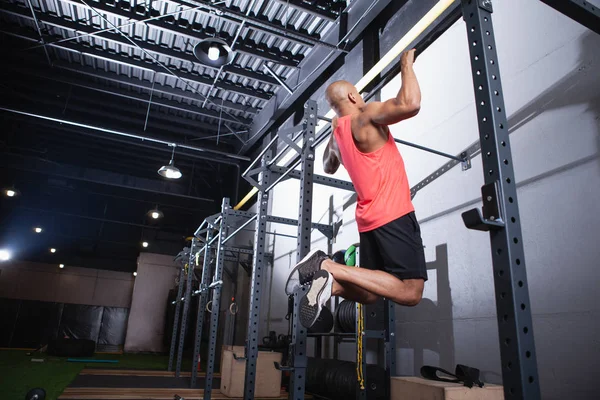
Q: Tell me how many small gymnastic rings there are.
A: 2